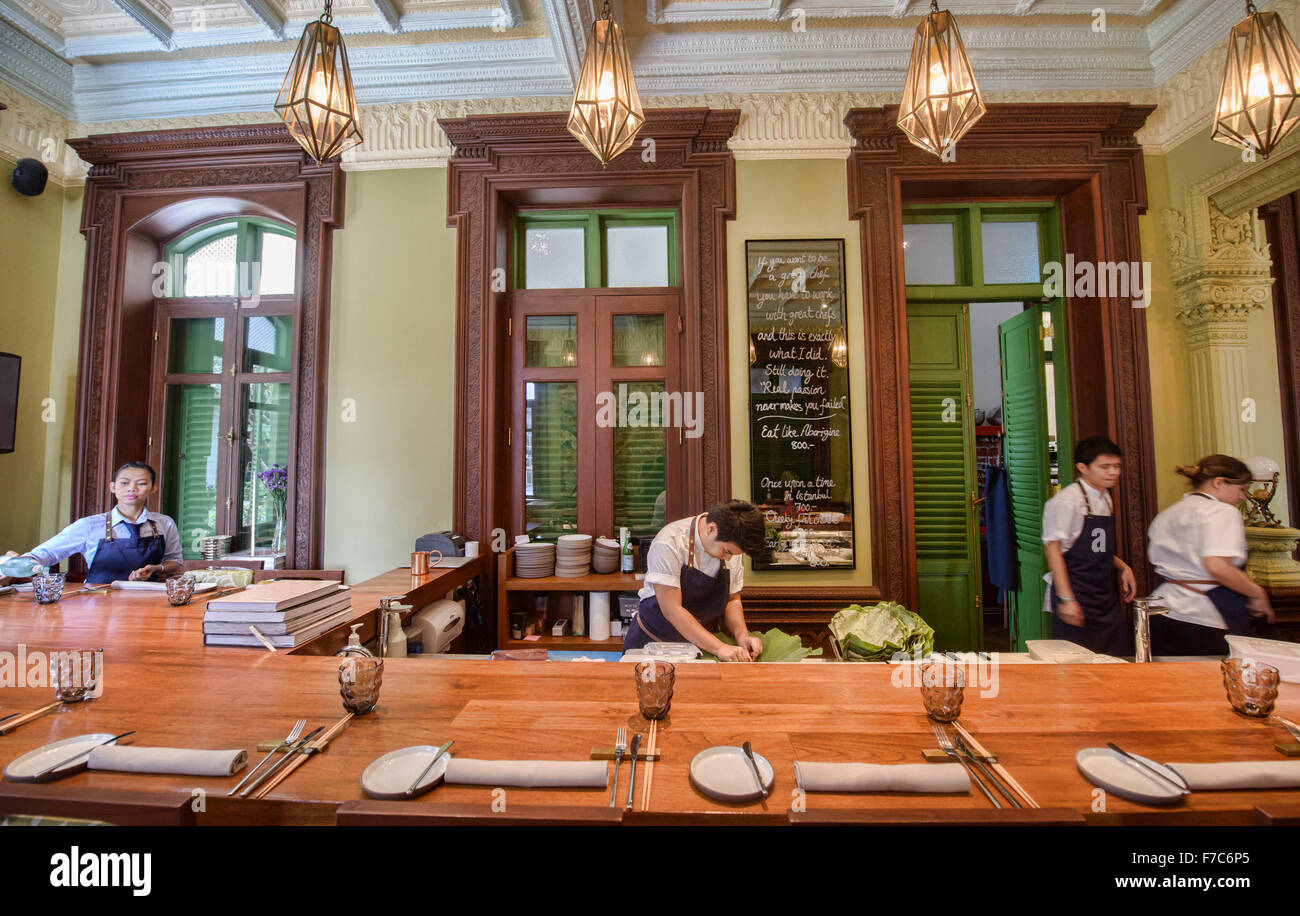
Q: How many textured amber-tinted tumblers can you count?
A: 7